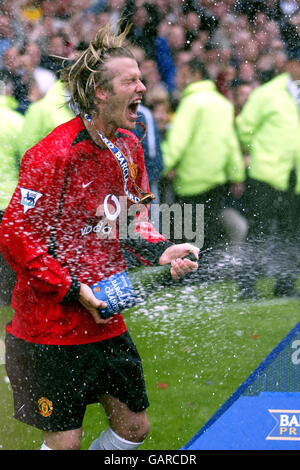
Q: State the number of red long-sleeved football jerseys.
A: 1